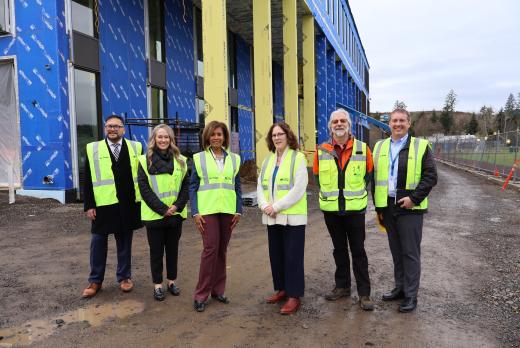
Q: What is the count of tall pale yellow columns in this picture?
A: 4